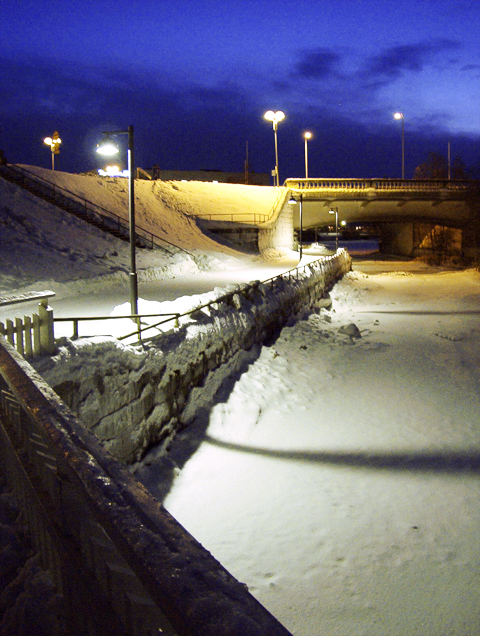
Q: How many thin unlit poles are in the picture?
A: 2